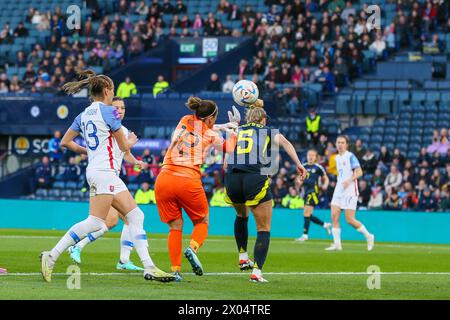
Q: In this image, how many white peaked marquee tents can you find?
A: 0